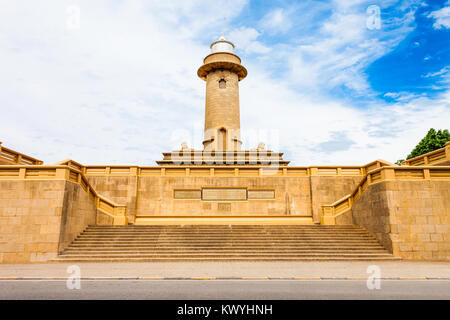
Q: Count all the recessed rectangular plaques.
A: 3